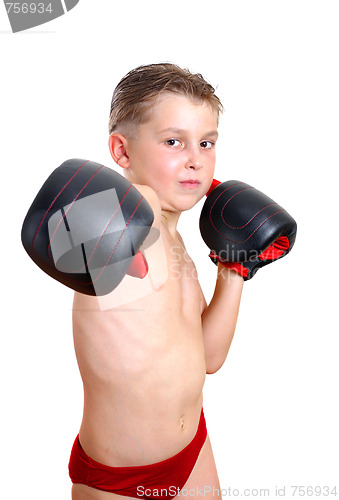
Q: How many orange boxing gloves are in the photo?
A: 0